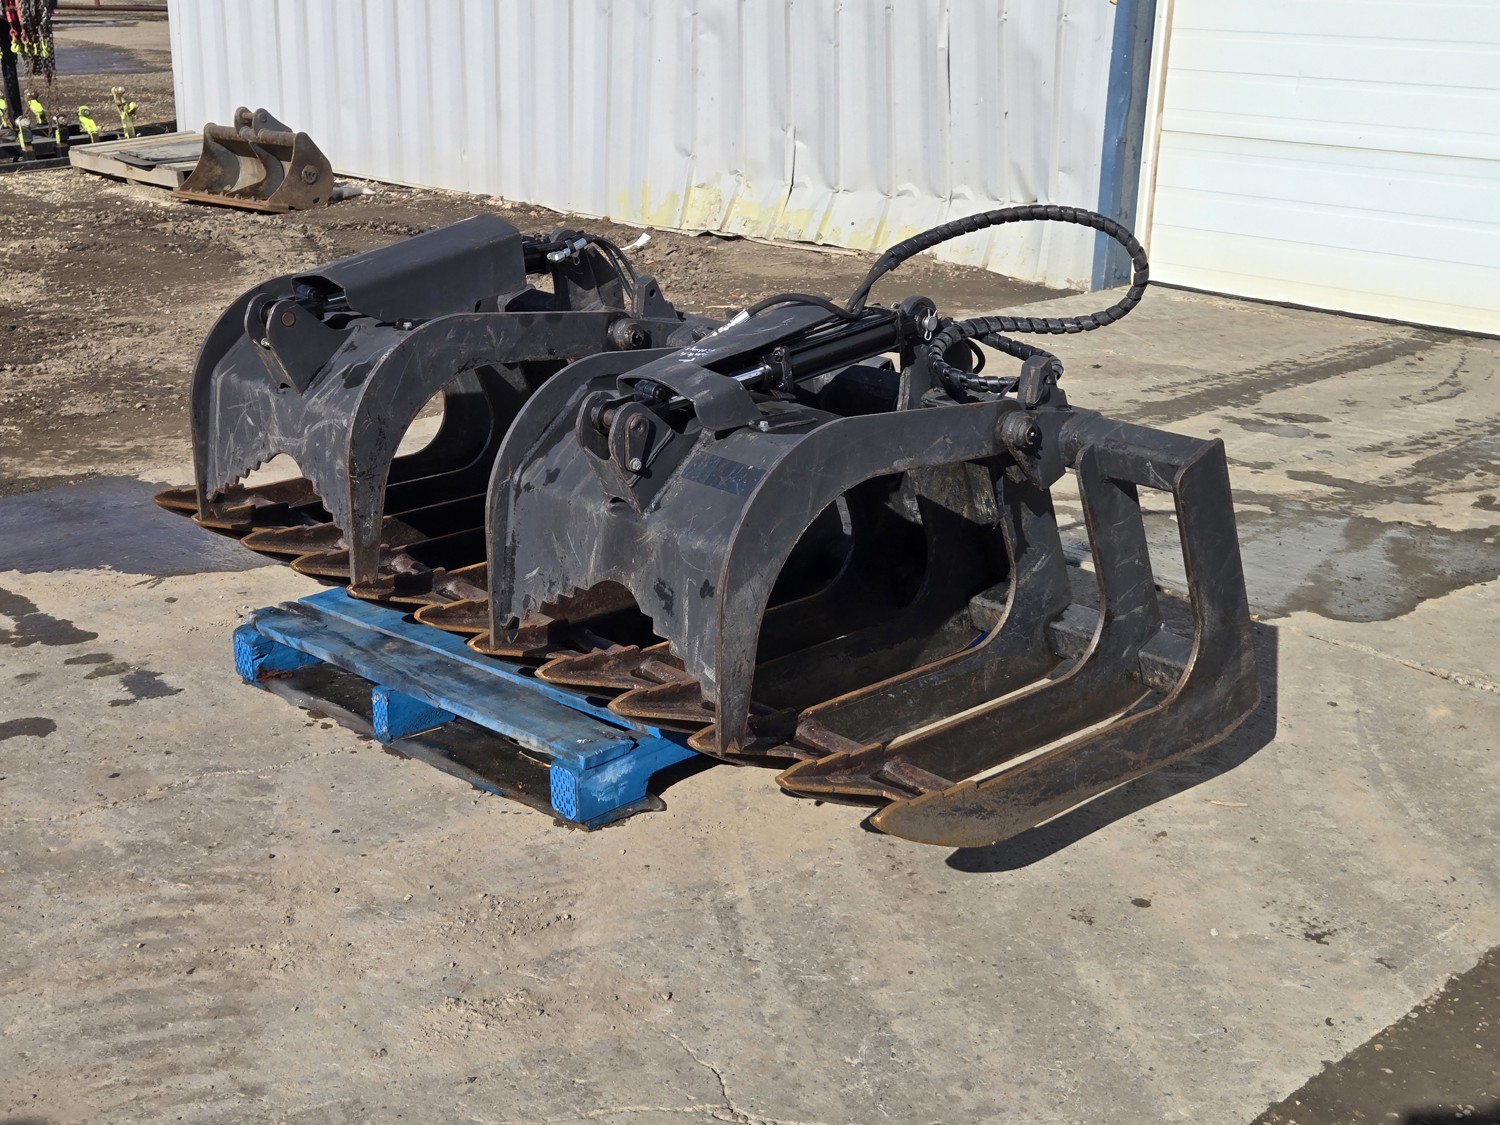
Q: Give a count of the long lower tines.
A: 12